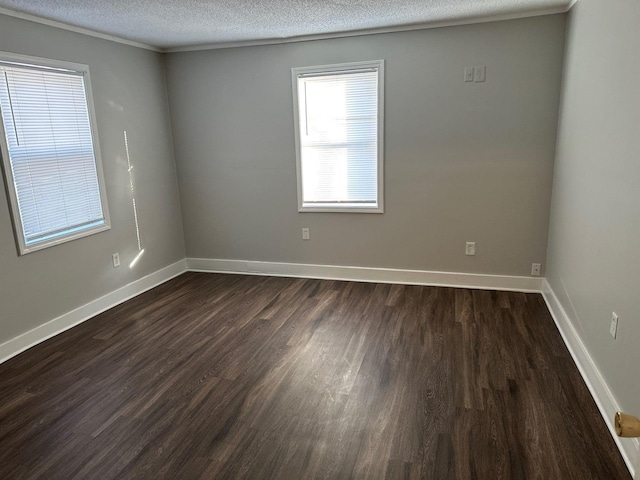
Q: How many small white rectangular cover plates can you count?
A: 7